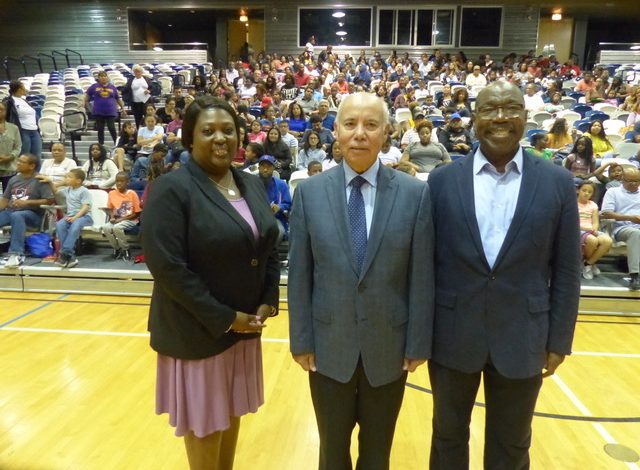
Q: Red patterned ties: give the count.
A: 0